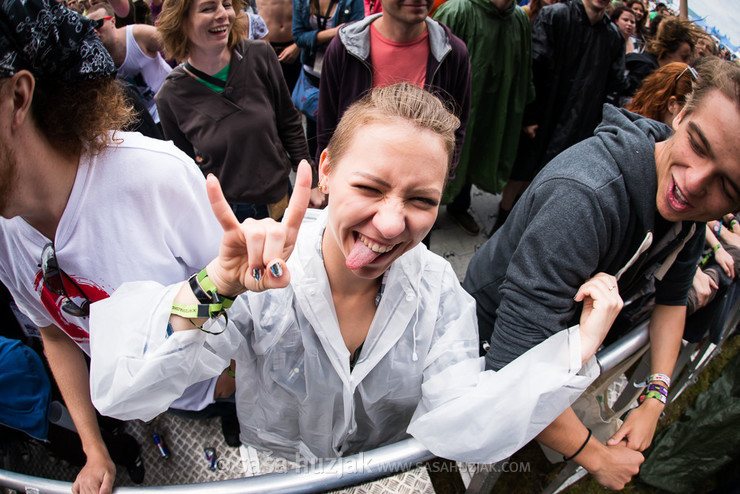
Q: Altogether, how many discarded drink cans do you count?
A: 2